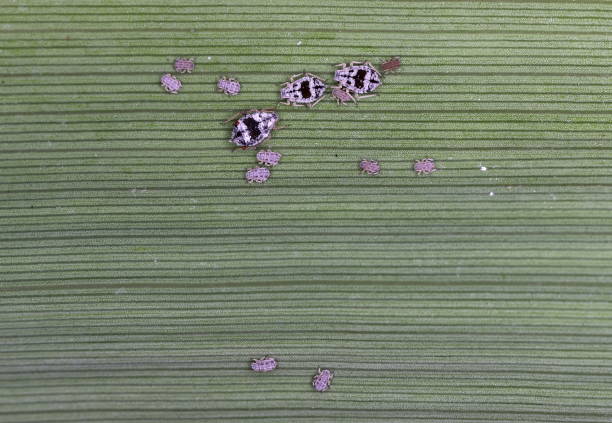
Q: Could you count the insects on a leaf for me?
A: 14